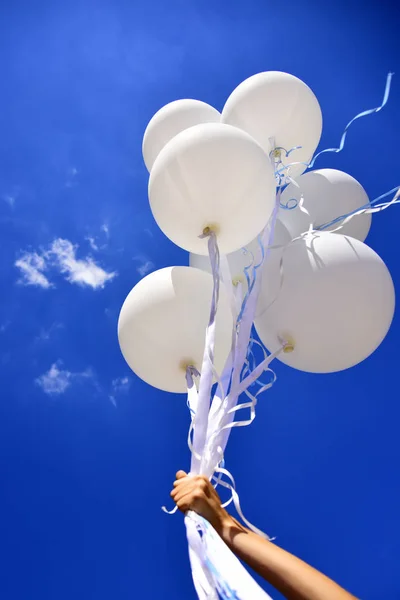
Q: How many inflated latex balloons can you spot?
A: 7